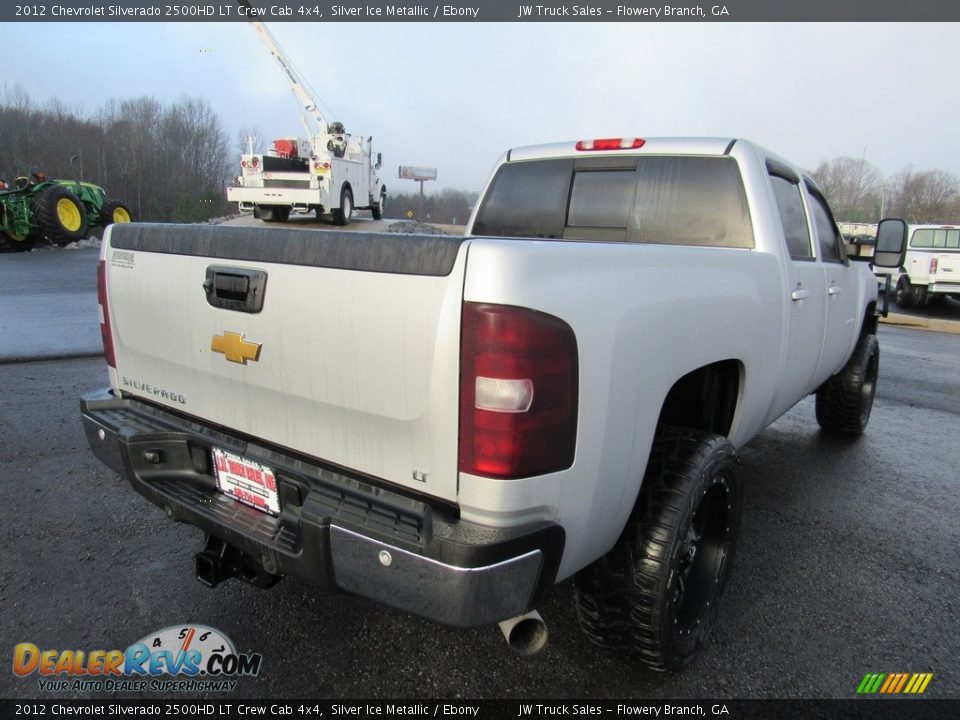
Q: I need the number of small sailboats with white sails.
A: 0